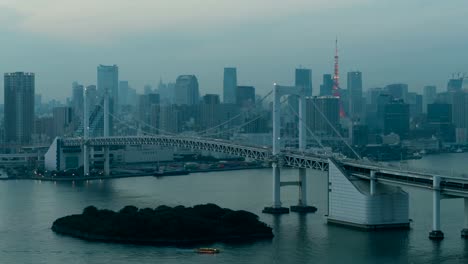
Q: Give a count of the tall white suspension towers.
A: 2